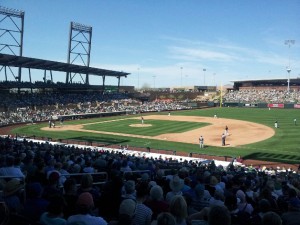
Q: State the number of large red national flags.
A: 0